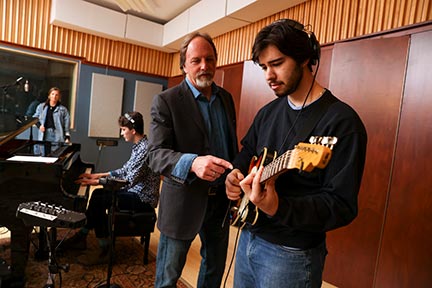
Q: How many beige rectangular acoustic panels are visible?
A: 2